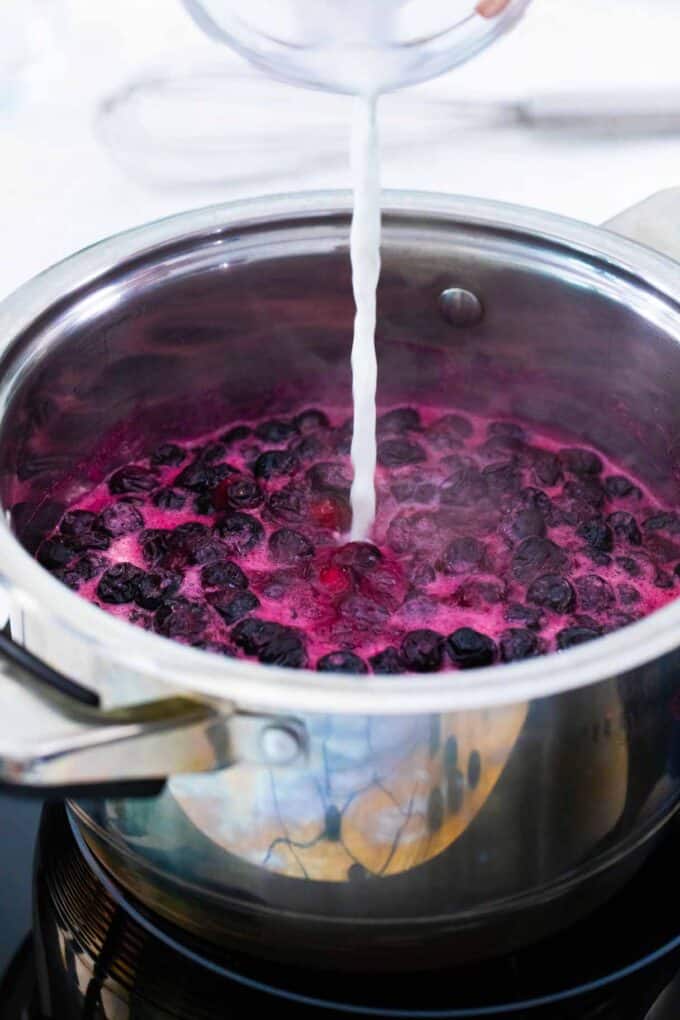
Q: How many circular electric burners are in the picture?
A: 1